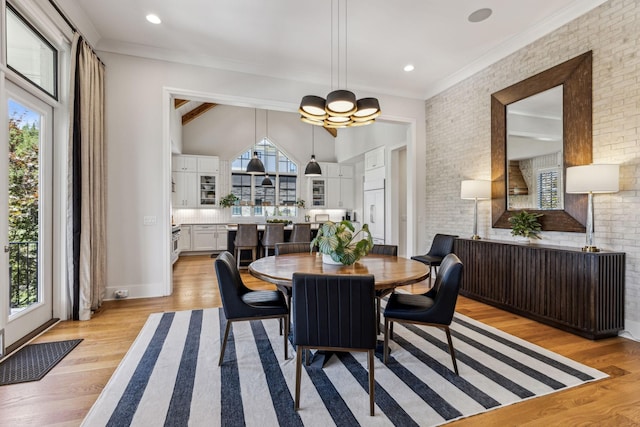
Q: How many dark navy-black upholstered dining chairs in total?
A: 6